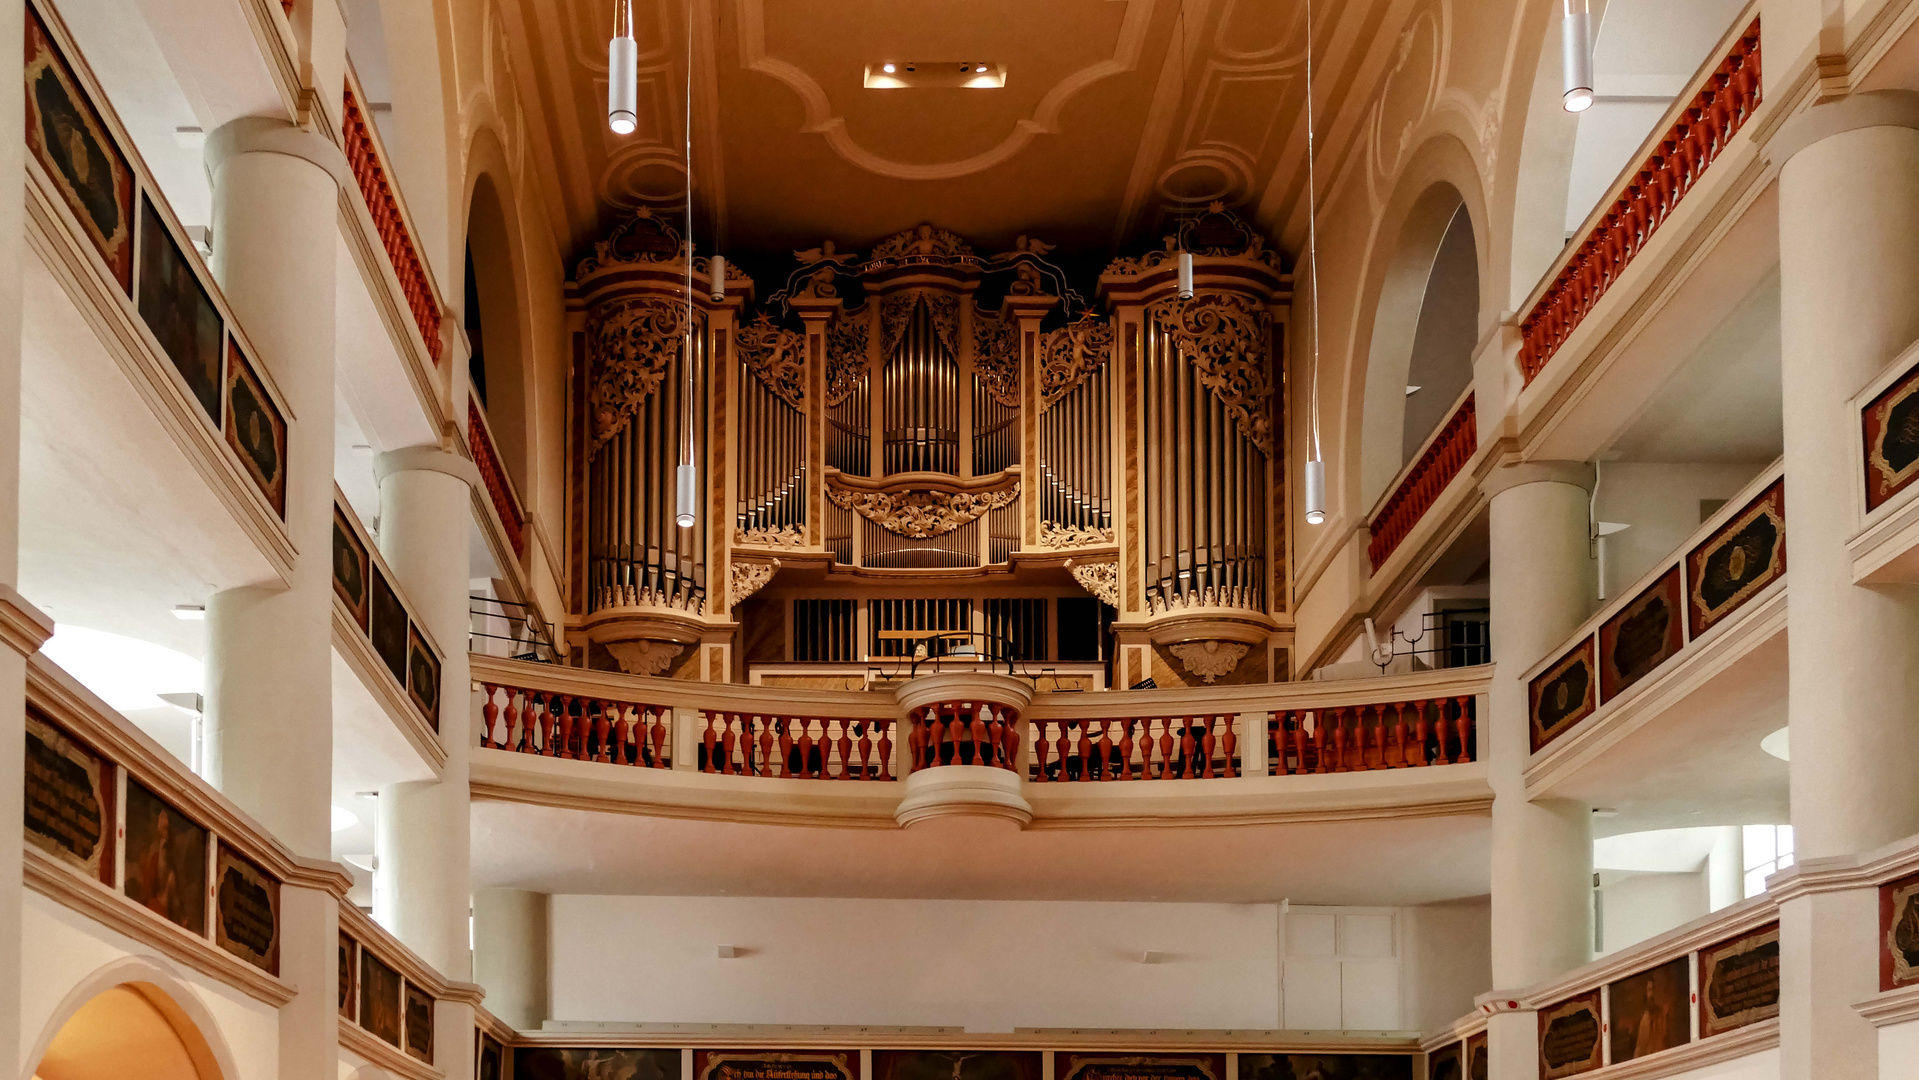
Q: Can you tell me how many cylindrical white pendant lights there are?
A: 6